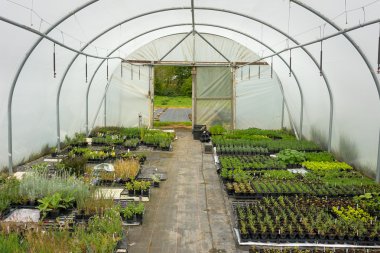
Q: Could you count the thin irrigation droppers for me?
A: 13